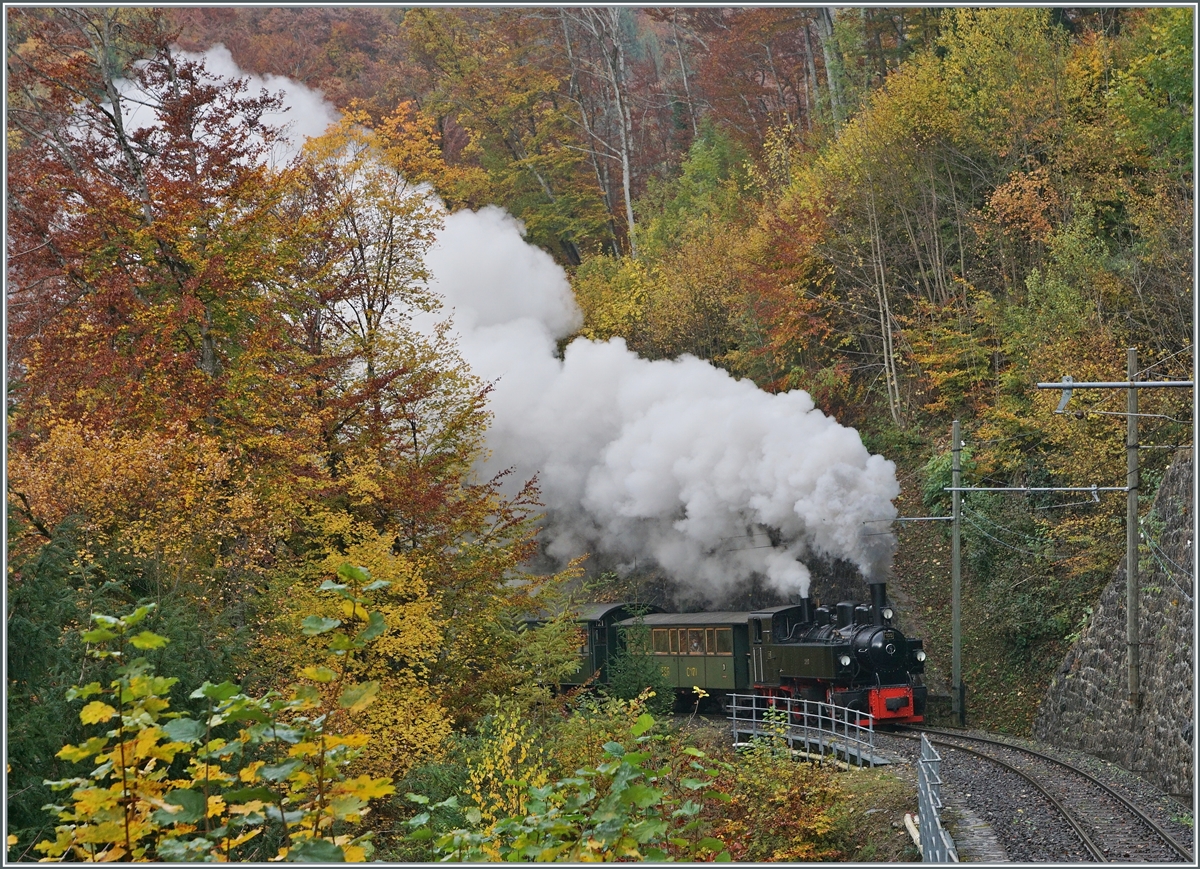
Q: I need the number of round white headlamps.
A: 3